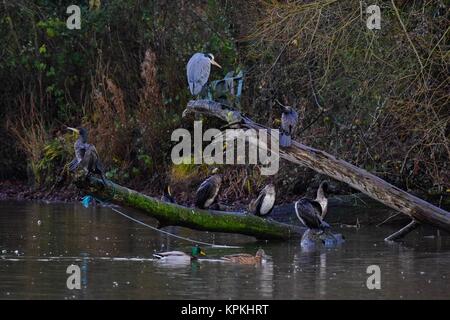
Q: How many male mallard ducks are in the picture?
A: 1